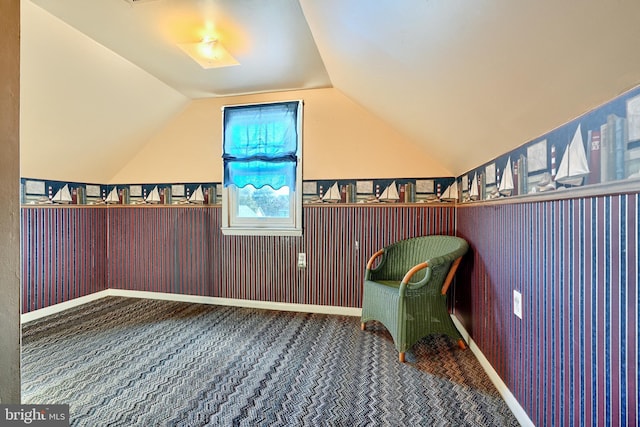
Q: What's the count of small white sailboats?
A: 10